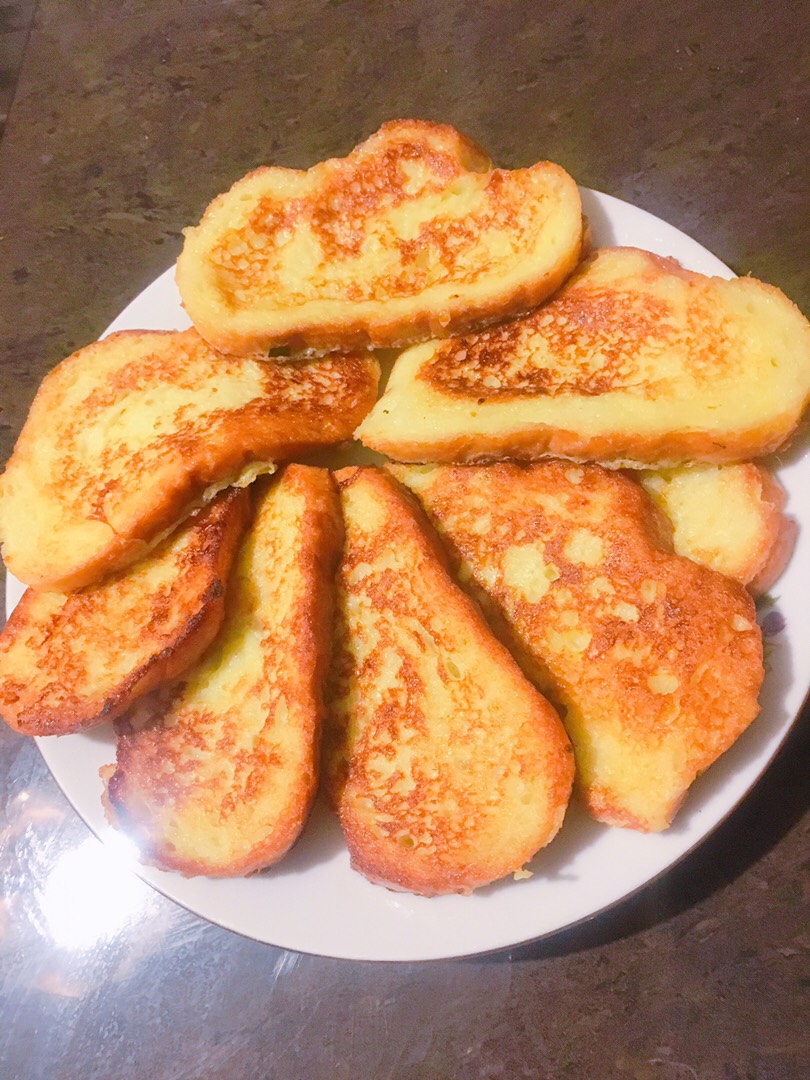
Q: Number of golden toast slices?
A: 8